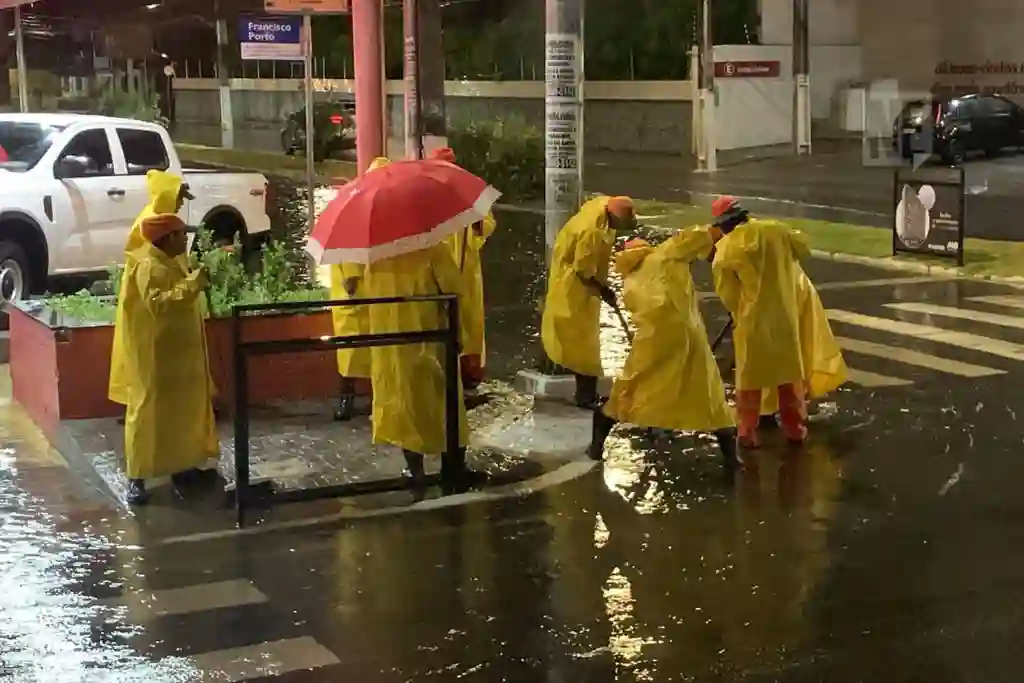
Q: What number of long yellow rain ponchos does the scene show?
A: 9